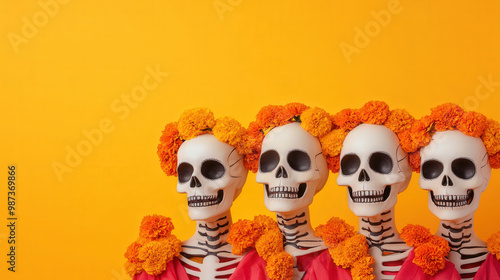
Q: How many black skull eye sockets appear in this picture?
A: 8